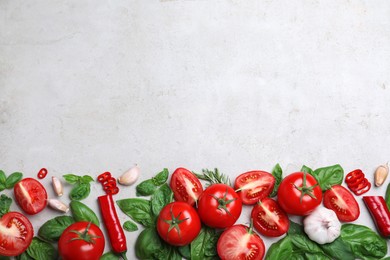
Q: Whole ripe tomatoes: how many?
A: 4